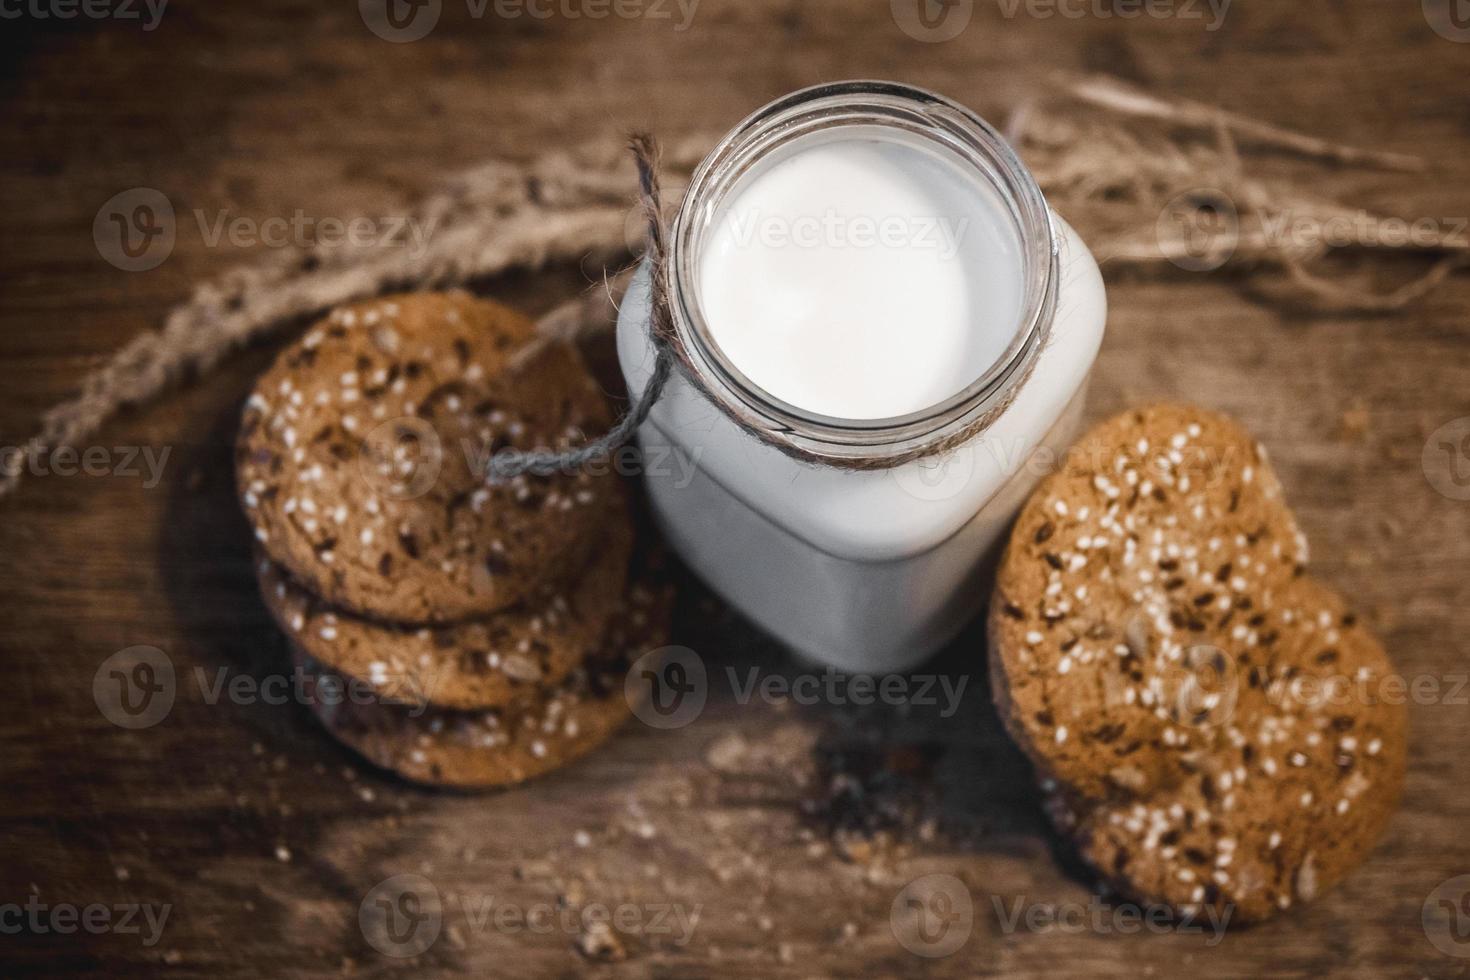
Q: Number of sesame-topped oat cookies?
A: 5